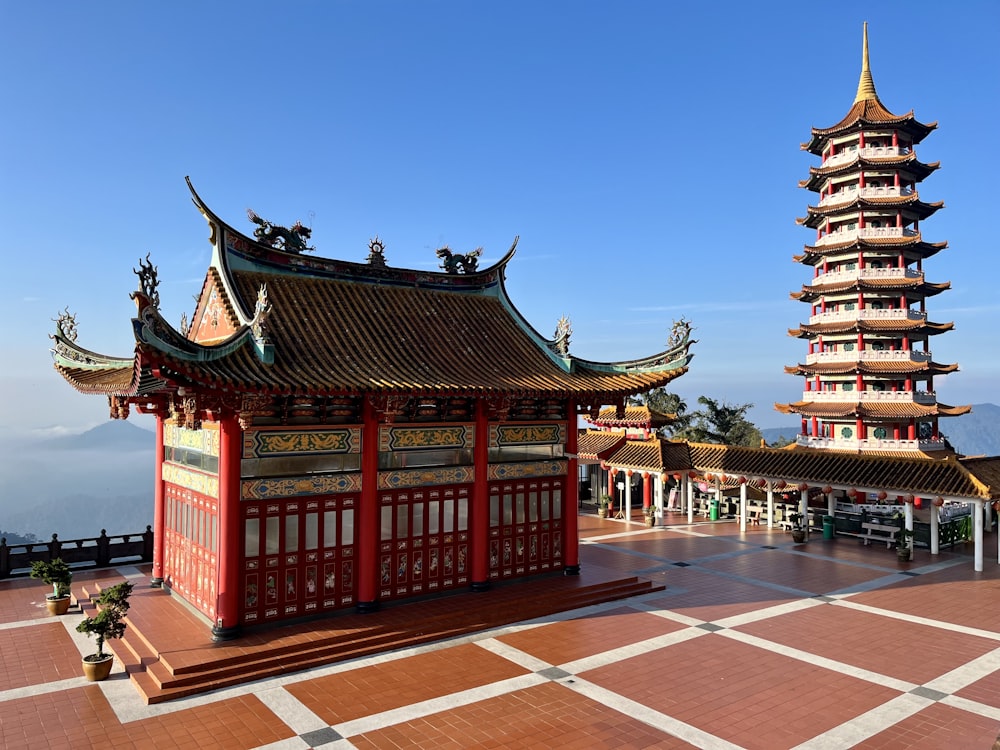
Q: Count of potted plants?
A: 6